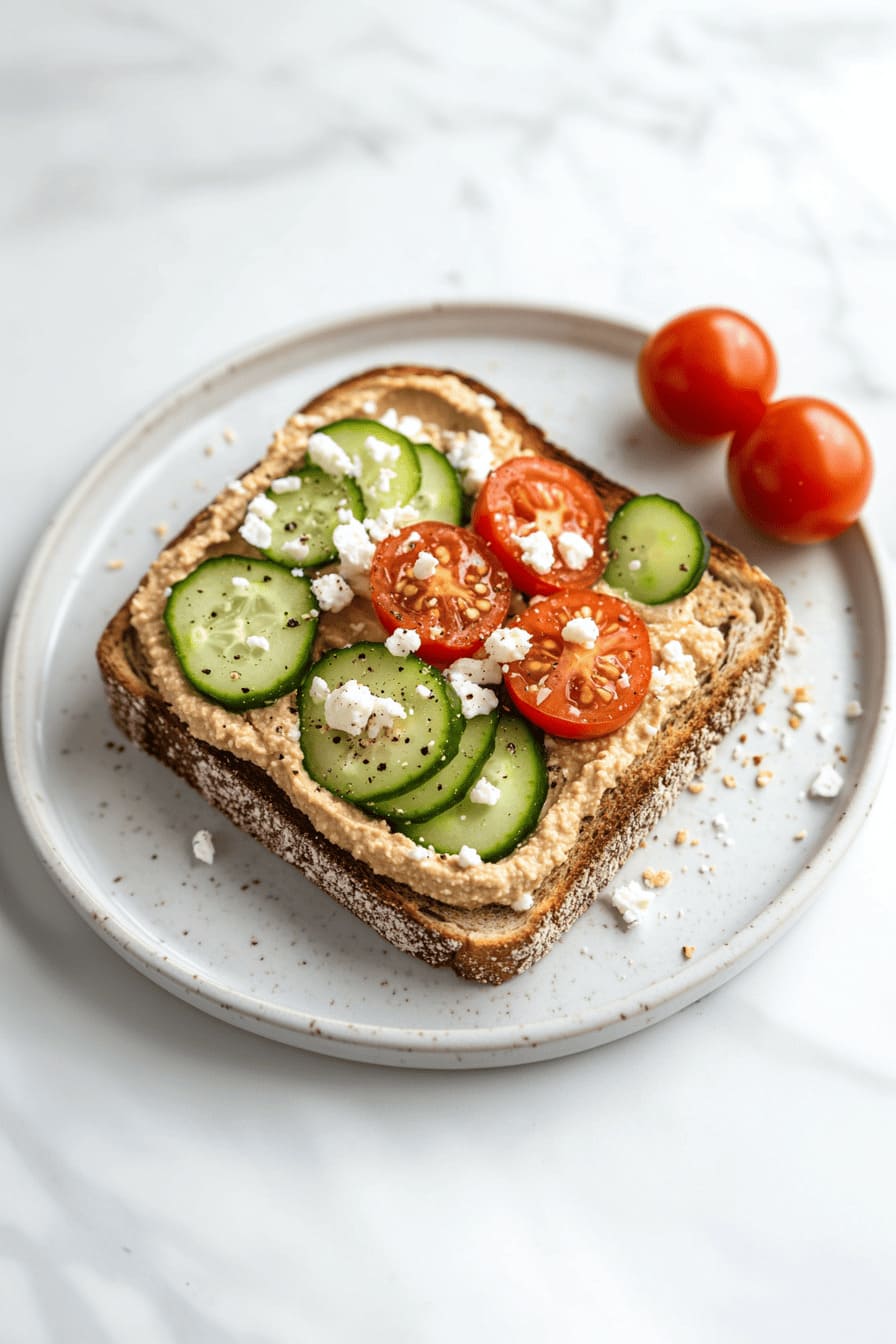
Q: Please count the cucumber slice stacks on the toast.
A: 2